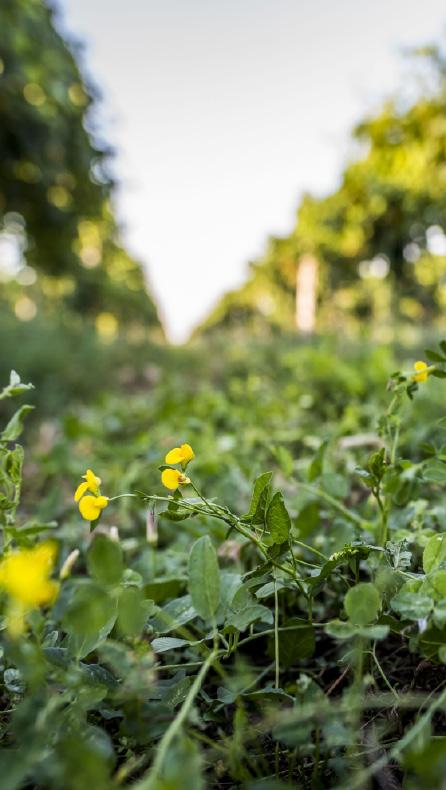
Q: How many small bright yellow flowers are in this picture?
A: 6